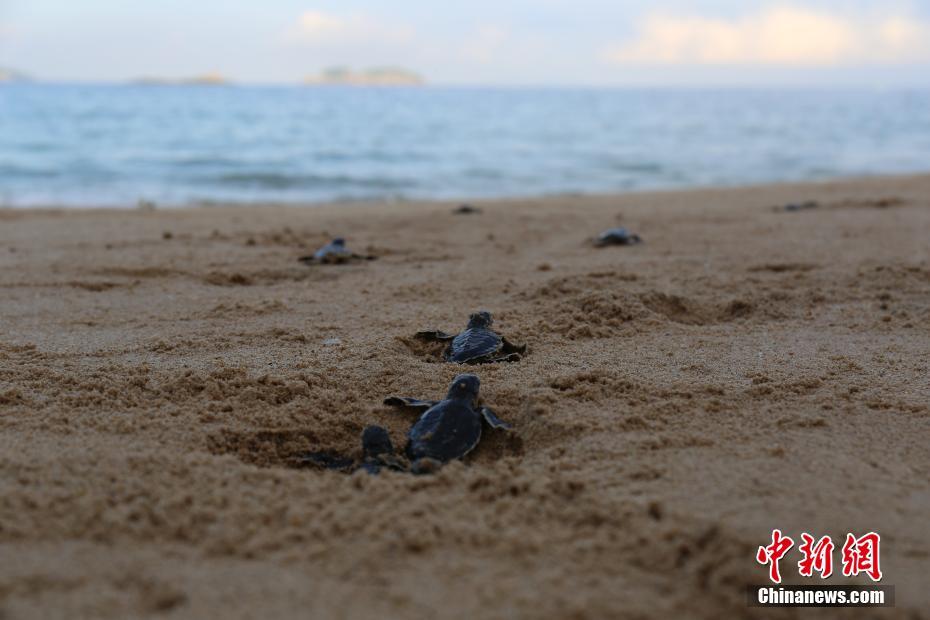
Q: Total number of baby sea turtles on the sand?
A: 7